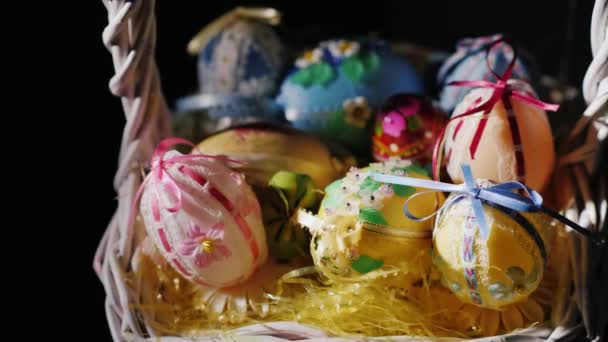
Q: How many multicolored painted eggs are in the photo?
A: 9